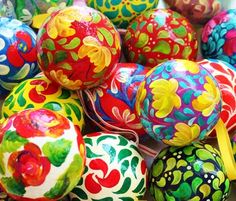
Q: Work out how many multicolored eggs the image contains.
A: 14